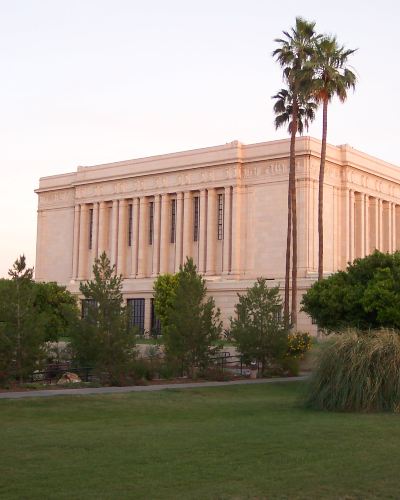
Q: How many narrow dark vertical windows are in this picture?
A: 6